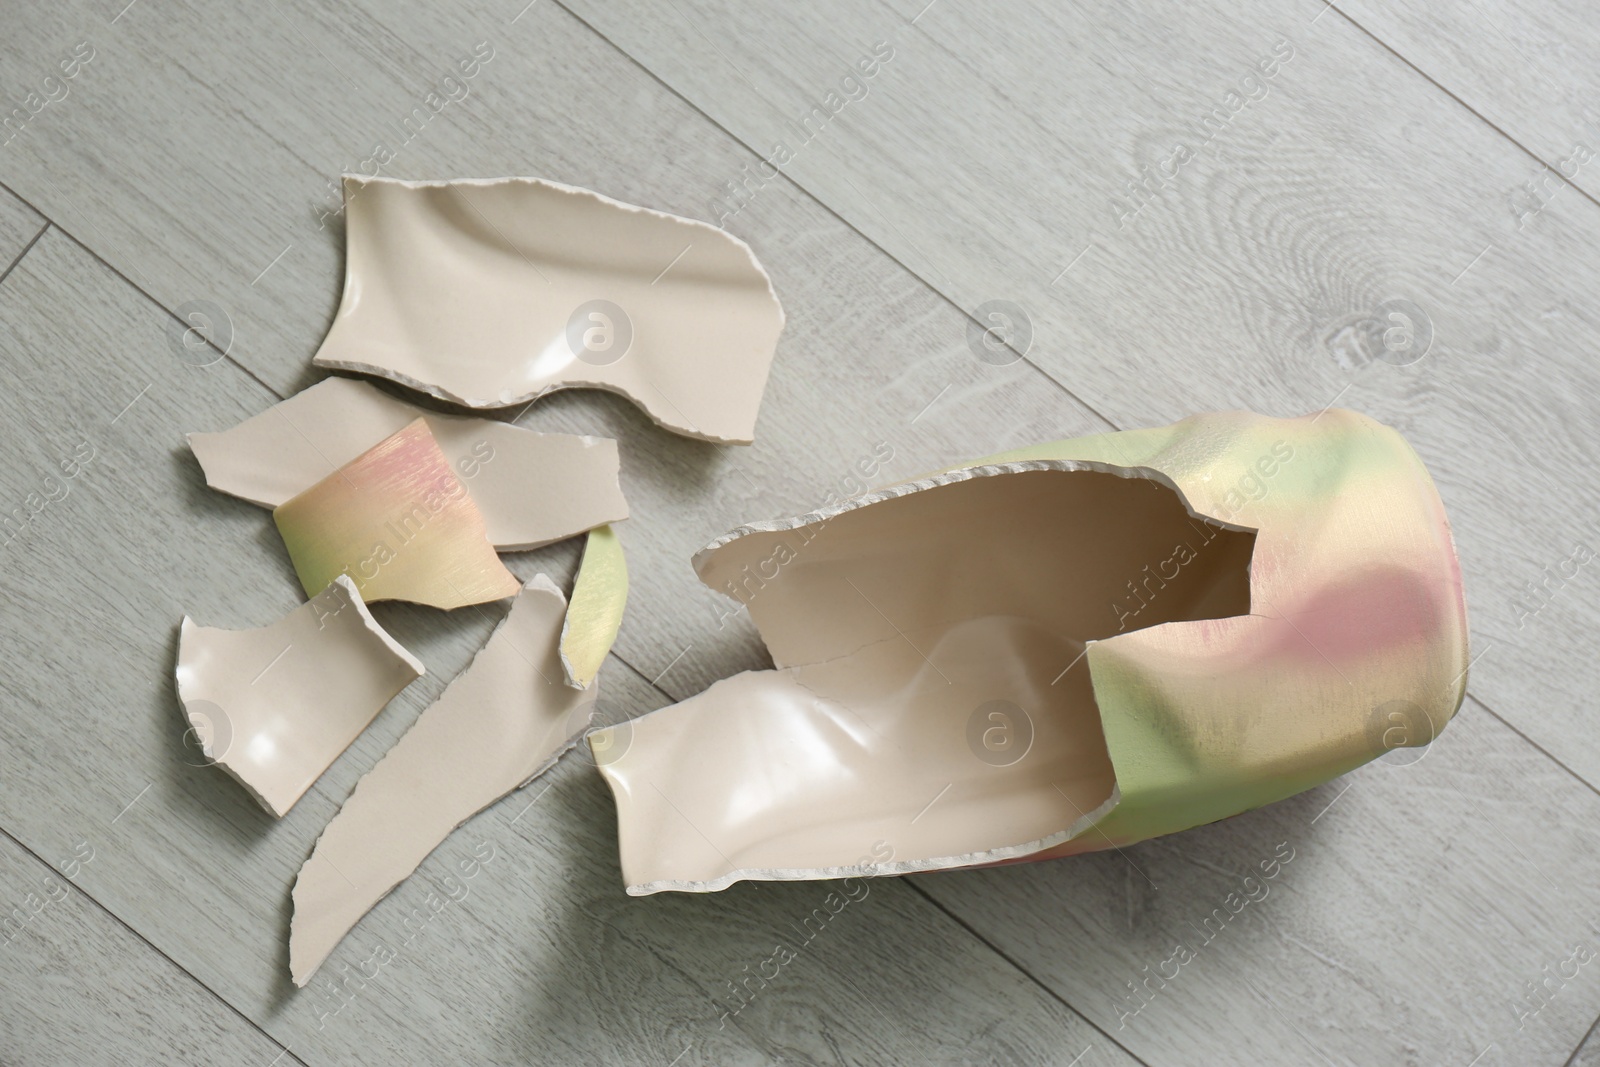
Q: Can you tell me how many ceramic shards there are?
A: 6